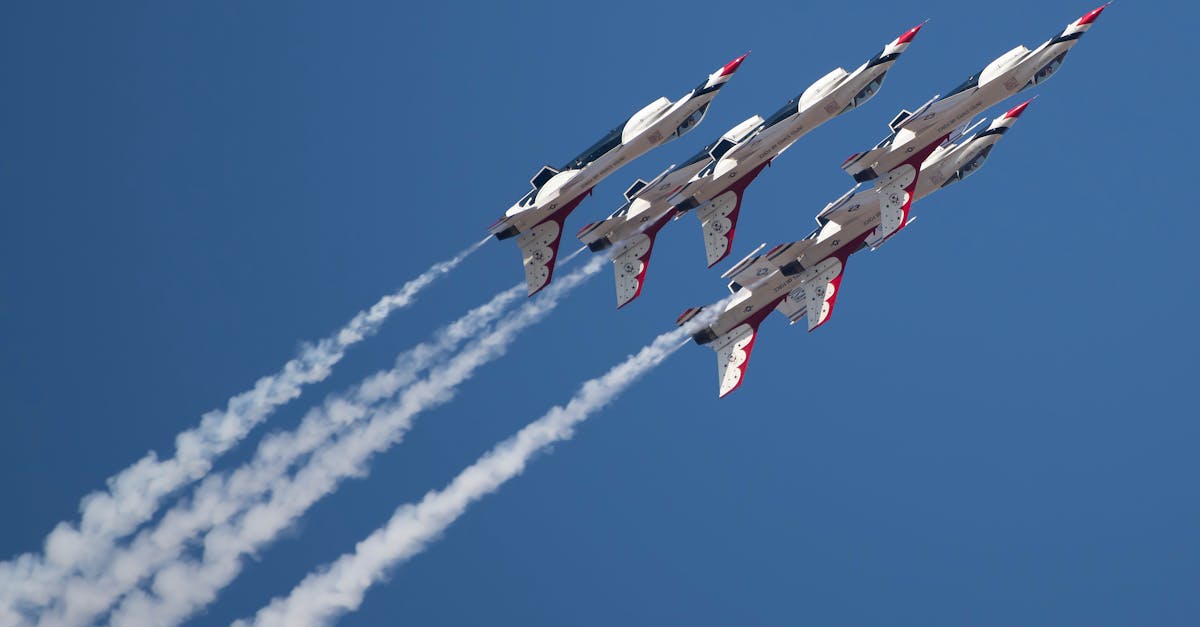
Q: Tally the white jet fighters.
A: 6